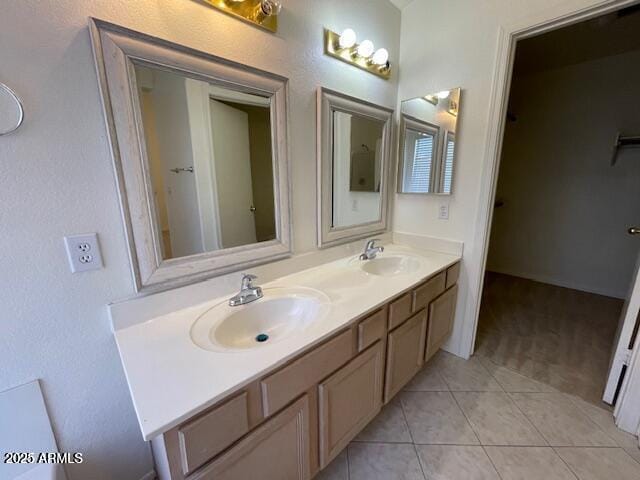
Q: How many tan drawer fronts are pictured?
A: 6